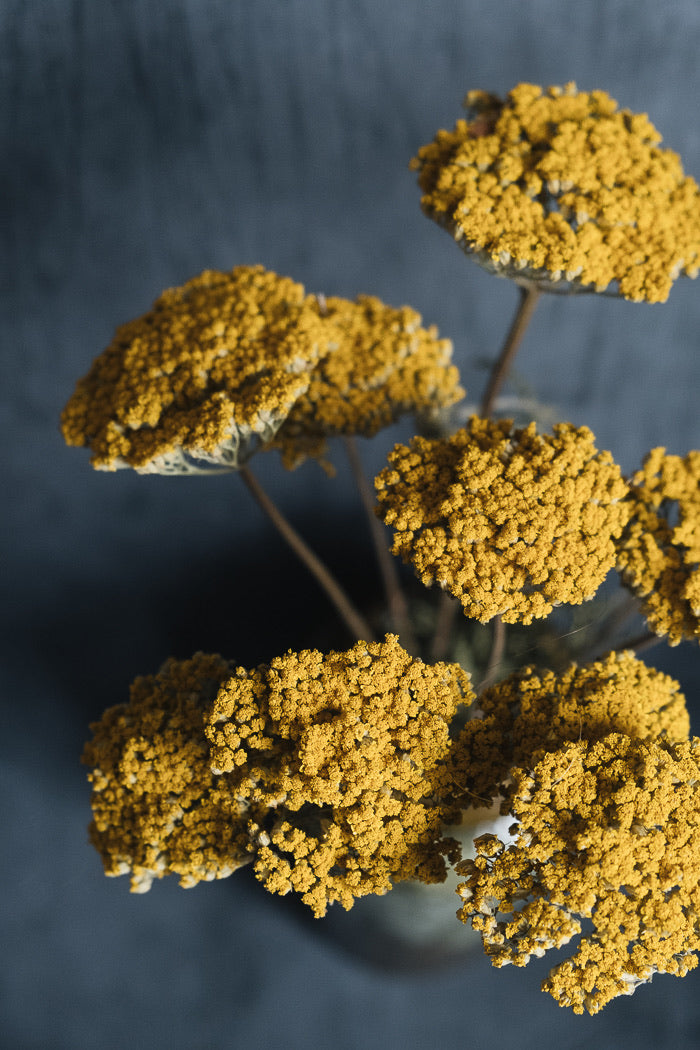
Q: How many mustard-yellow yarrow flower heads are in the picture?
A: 9